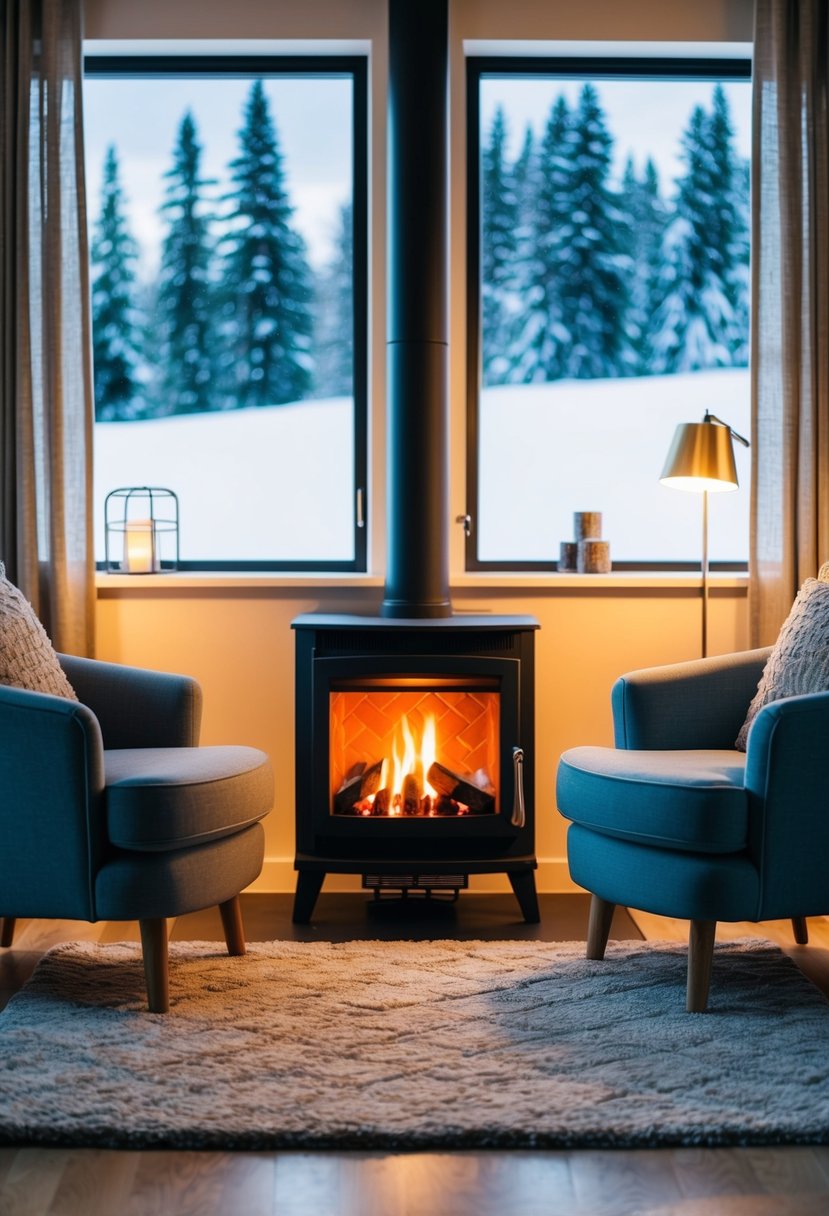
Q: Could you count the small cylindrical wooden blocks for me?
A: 3